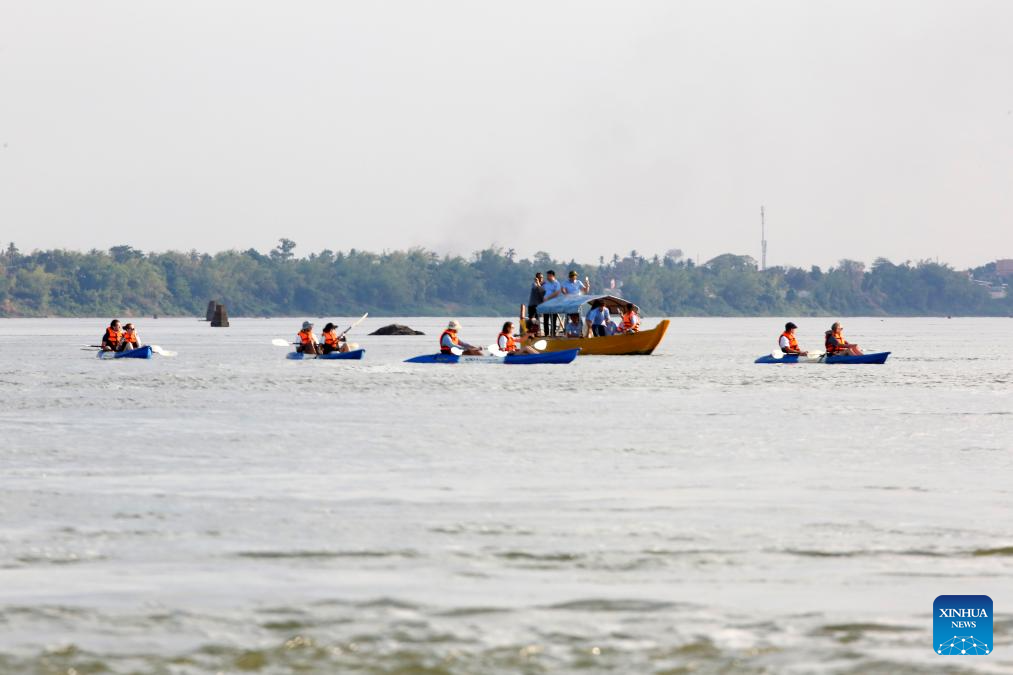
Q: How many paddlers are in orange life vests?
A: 8